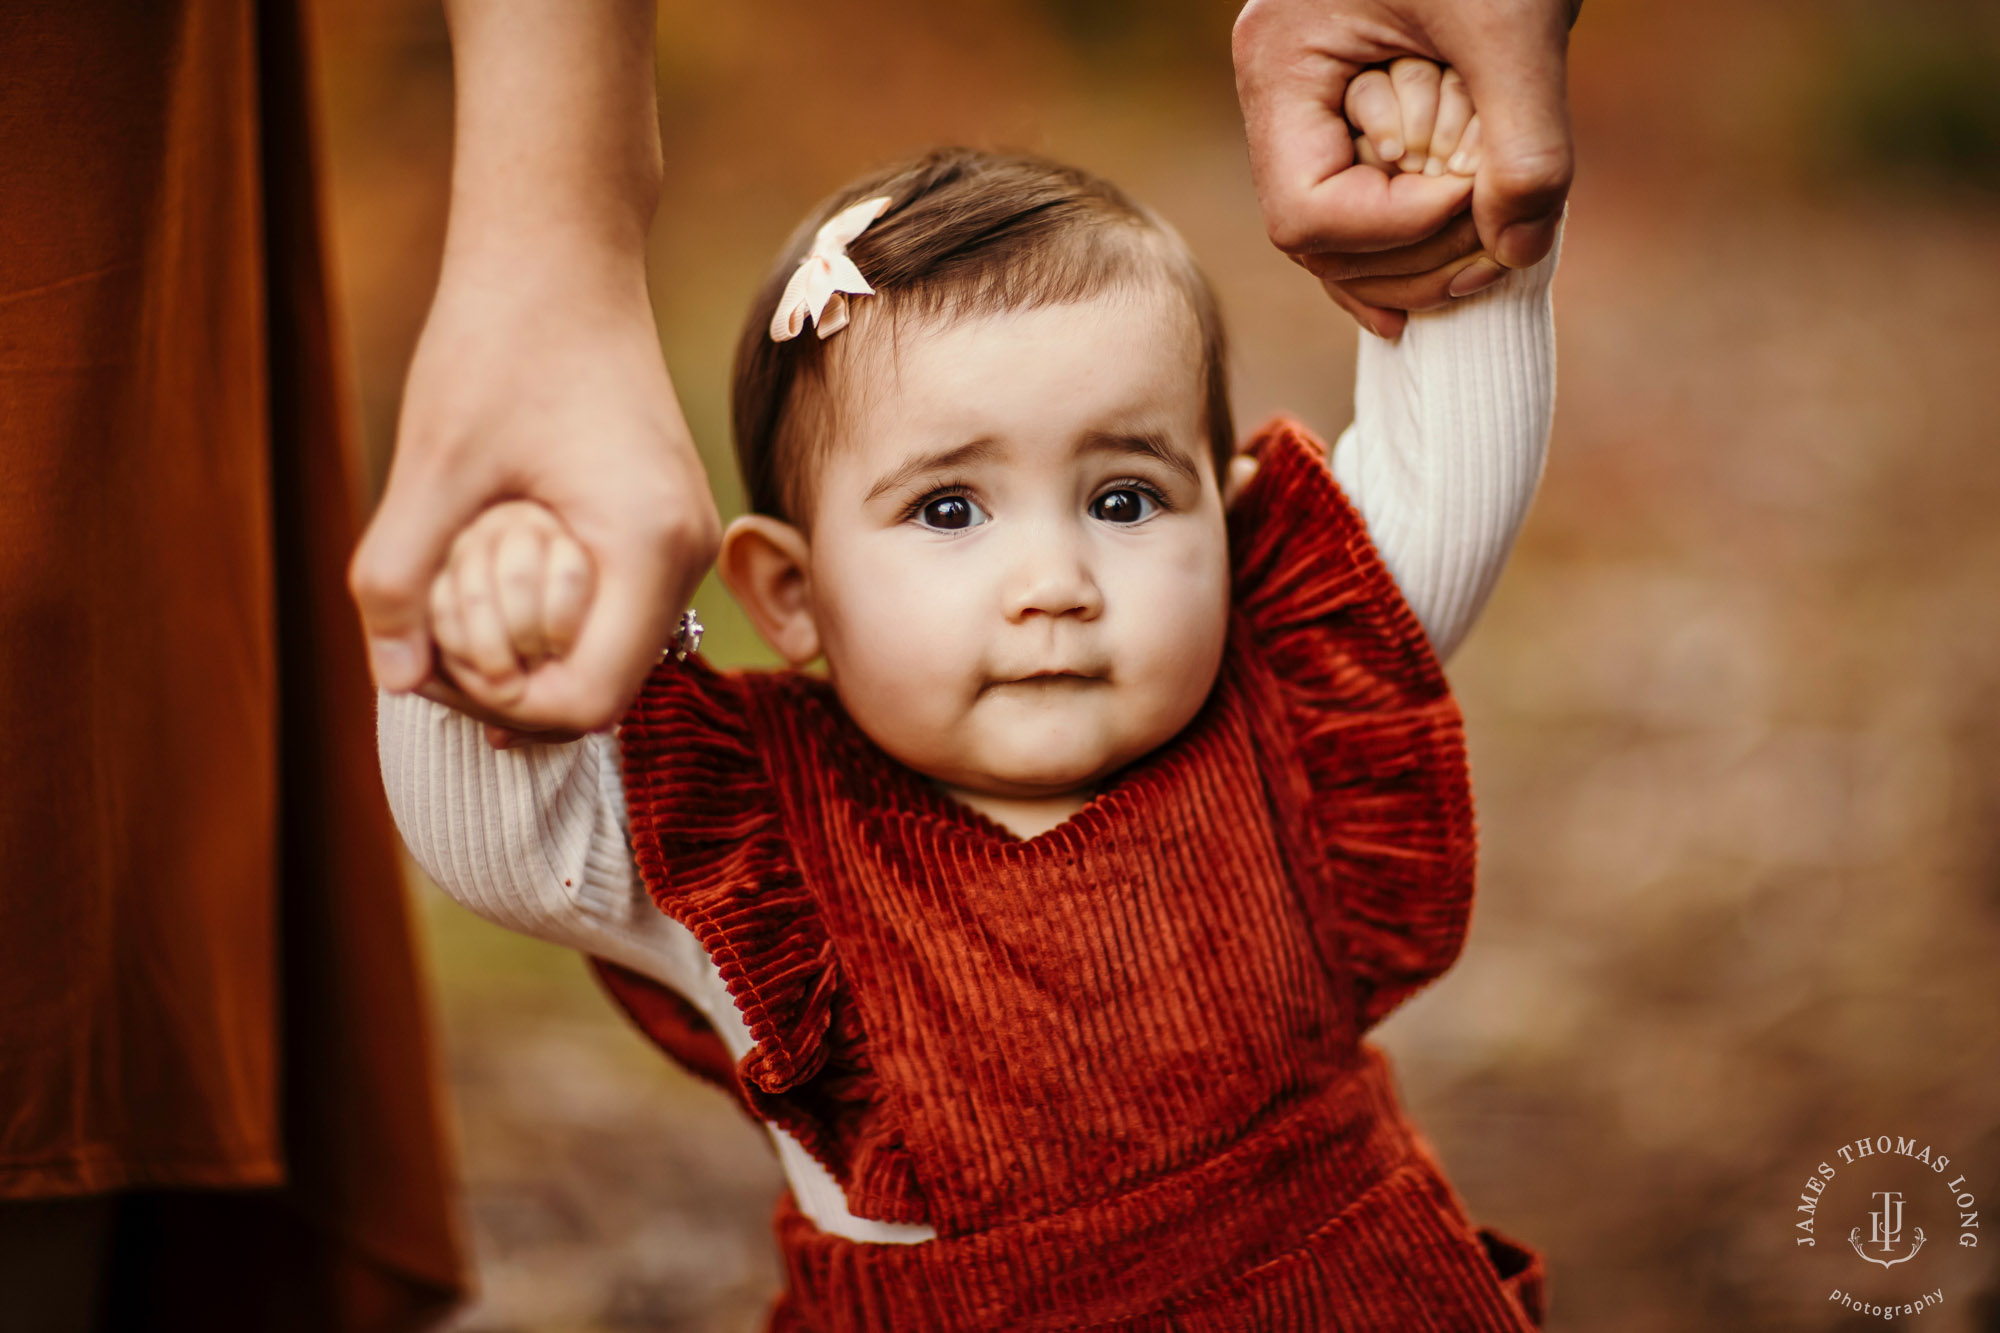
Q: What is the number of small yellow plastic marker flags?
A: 0